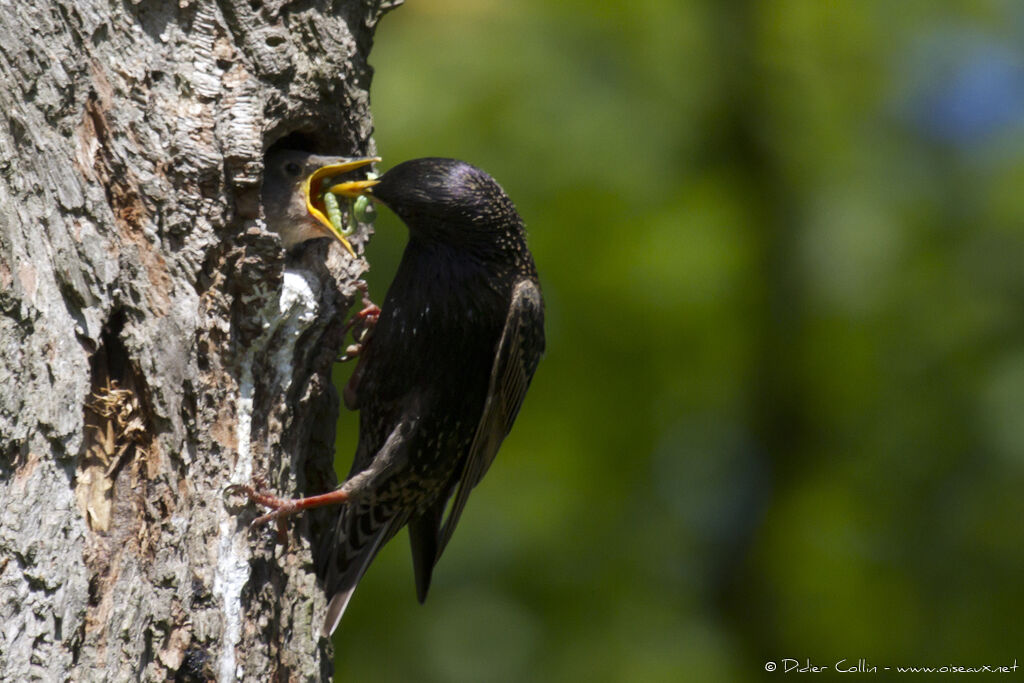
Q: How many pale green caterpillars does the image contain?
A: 2